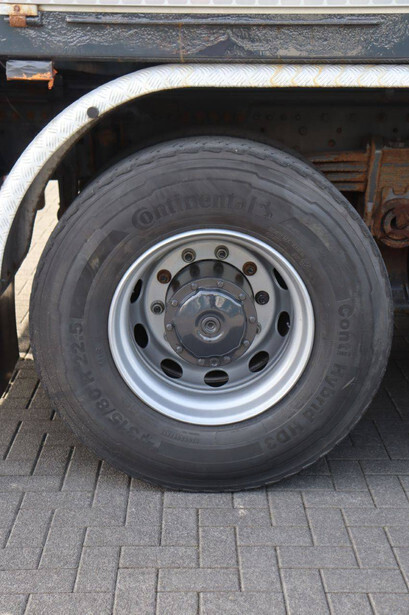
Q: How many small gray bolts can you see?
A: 10